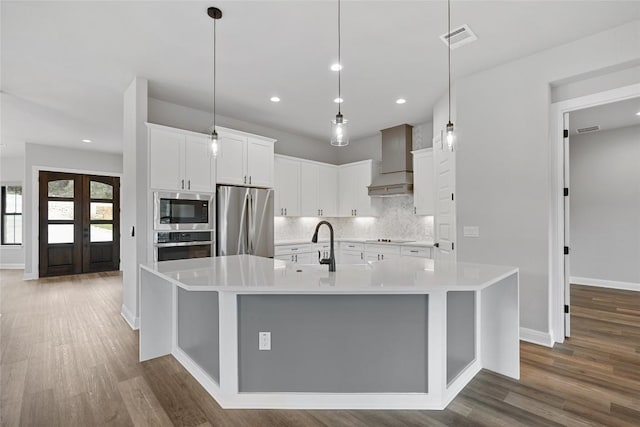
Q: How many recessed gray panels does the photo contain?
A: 3